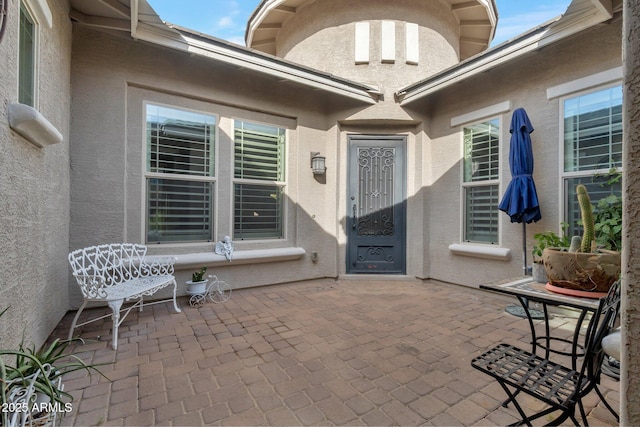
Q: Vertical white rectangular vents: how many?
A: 3